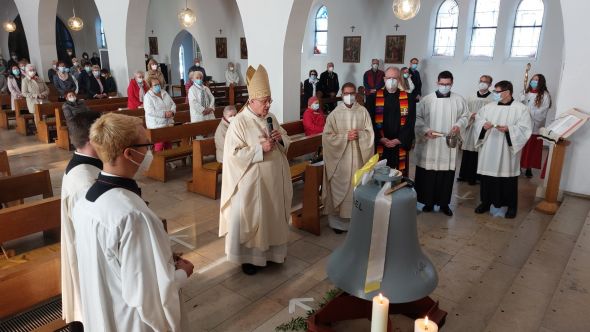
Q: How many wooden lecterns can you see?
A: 1